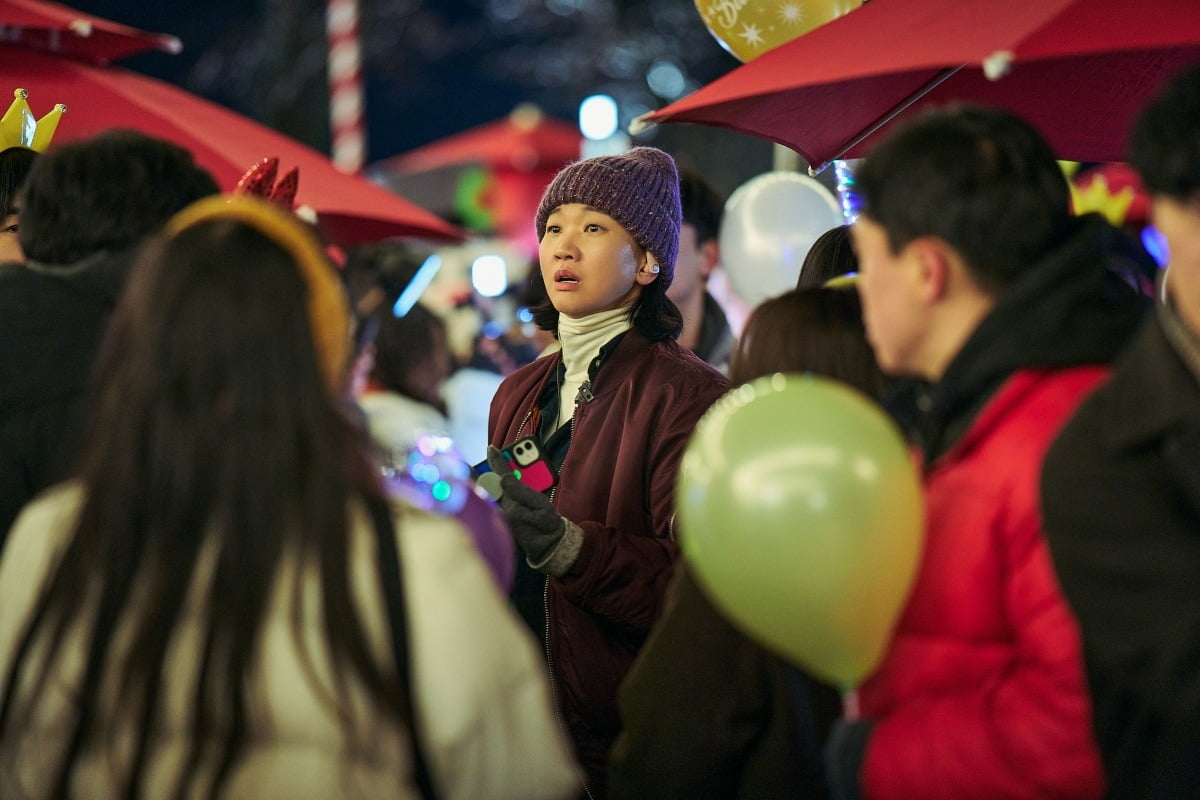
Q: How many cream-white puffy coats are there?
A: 1